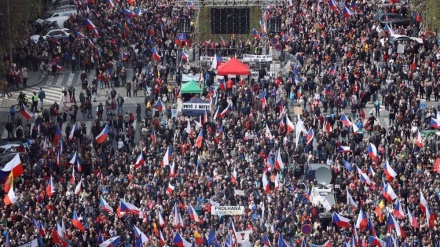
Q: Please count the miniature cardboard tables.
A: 0